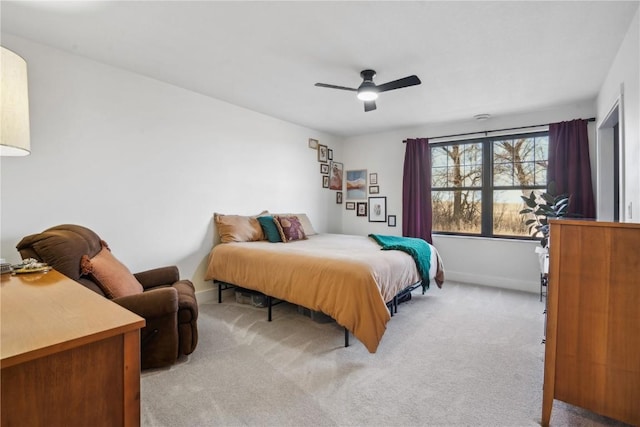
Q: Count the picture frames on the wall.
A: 14